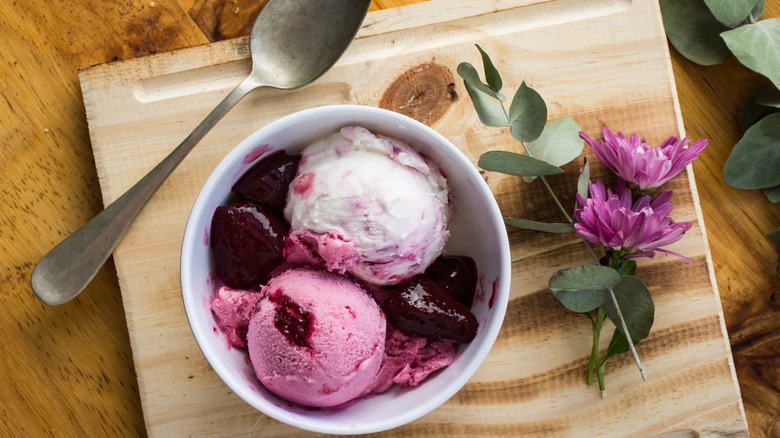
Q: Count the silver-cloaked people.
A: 0